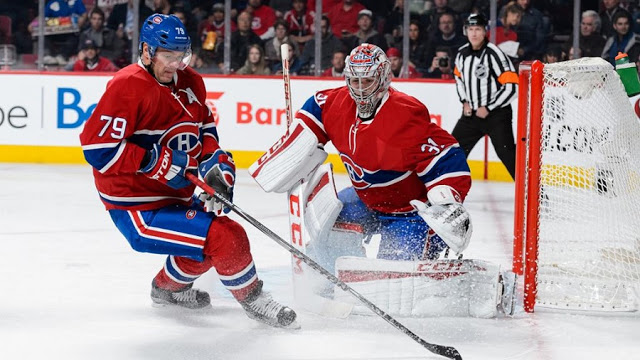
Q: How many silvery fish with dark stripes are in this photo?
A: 0